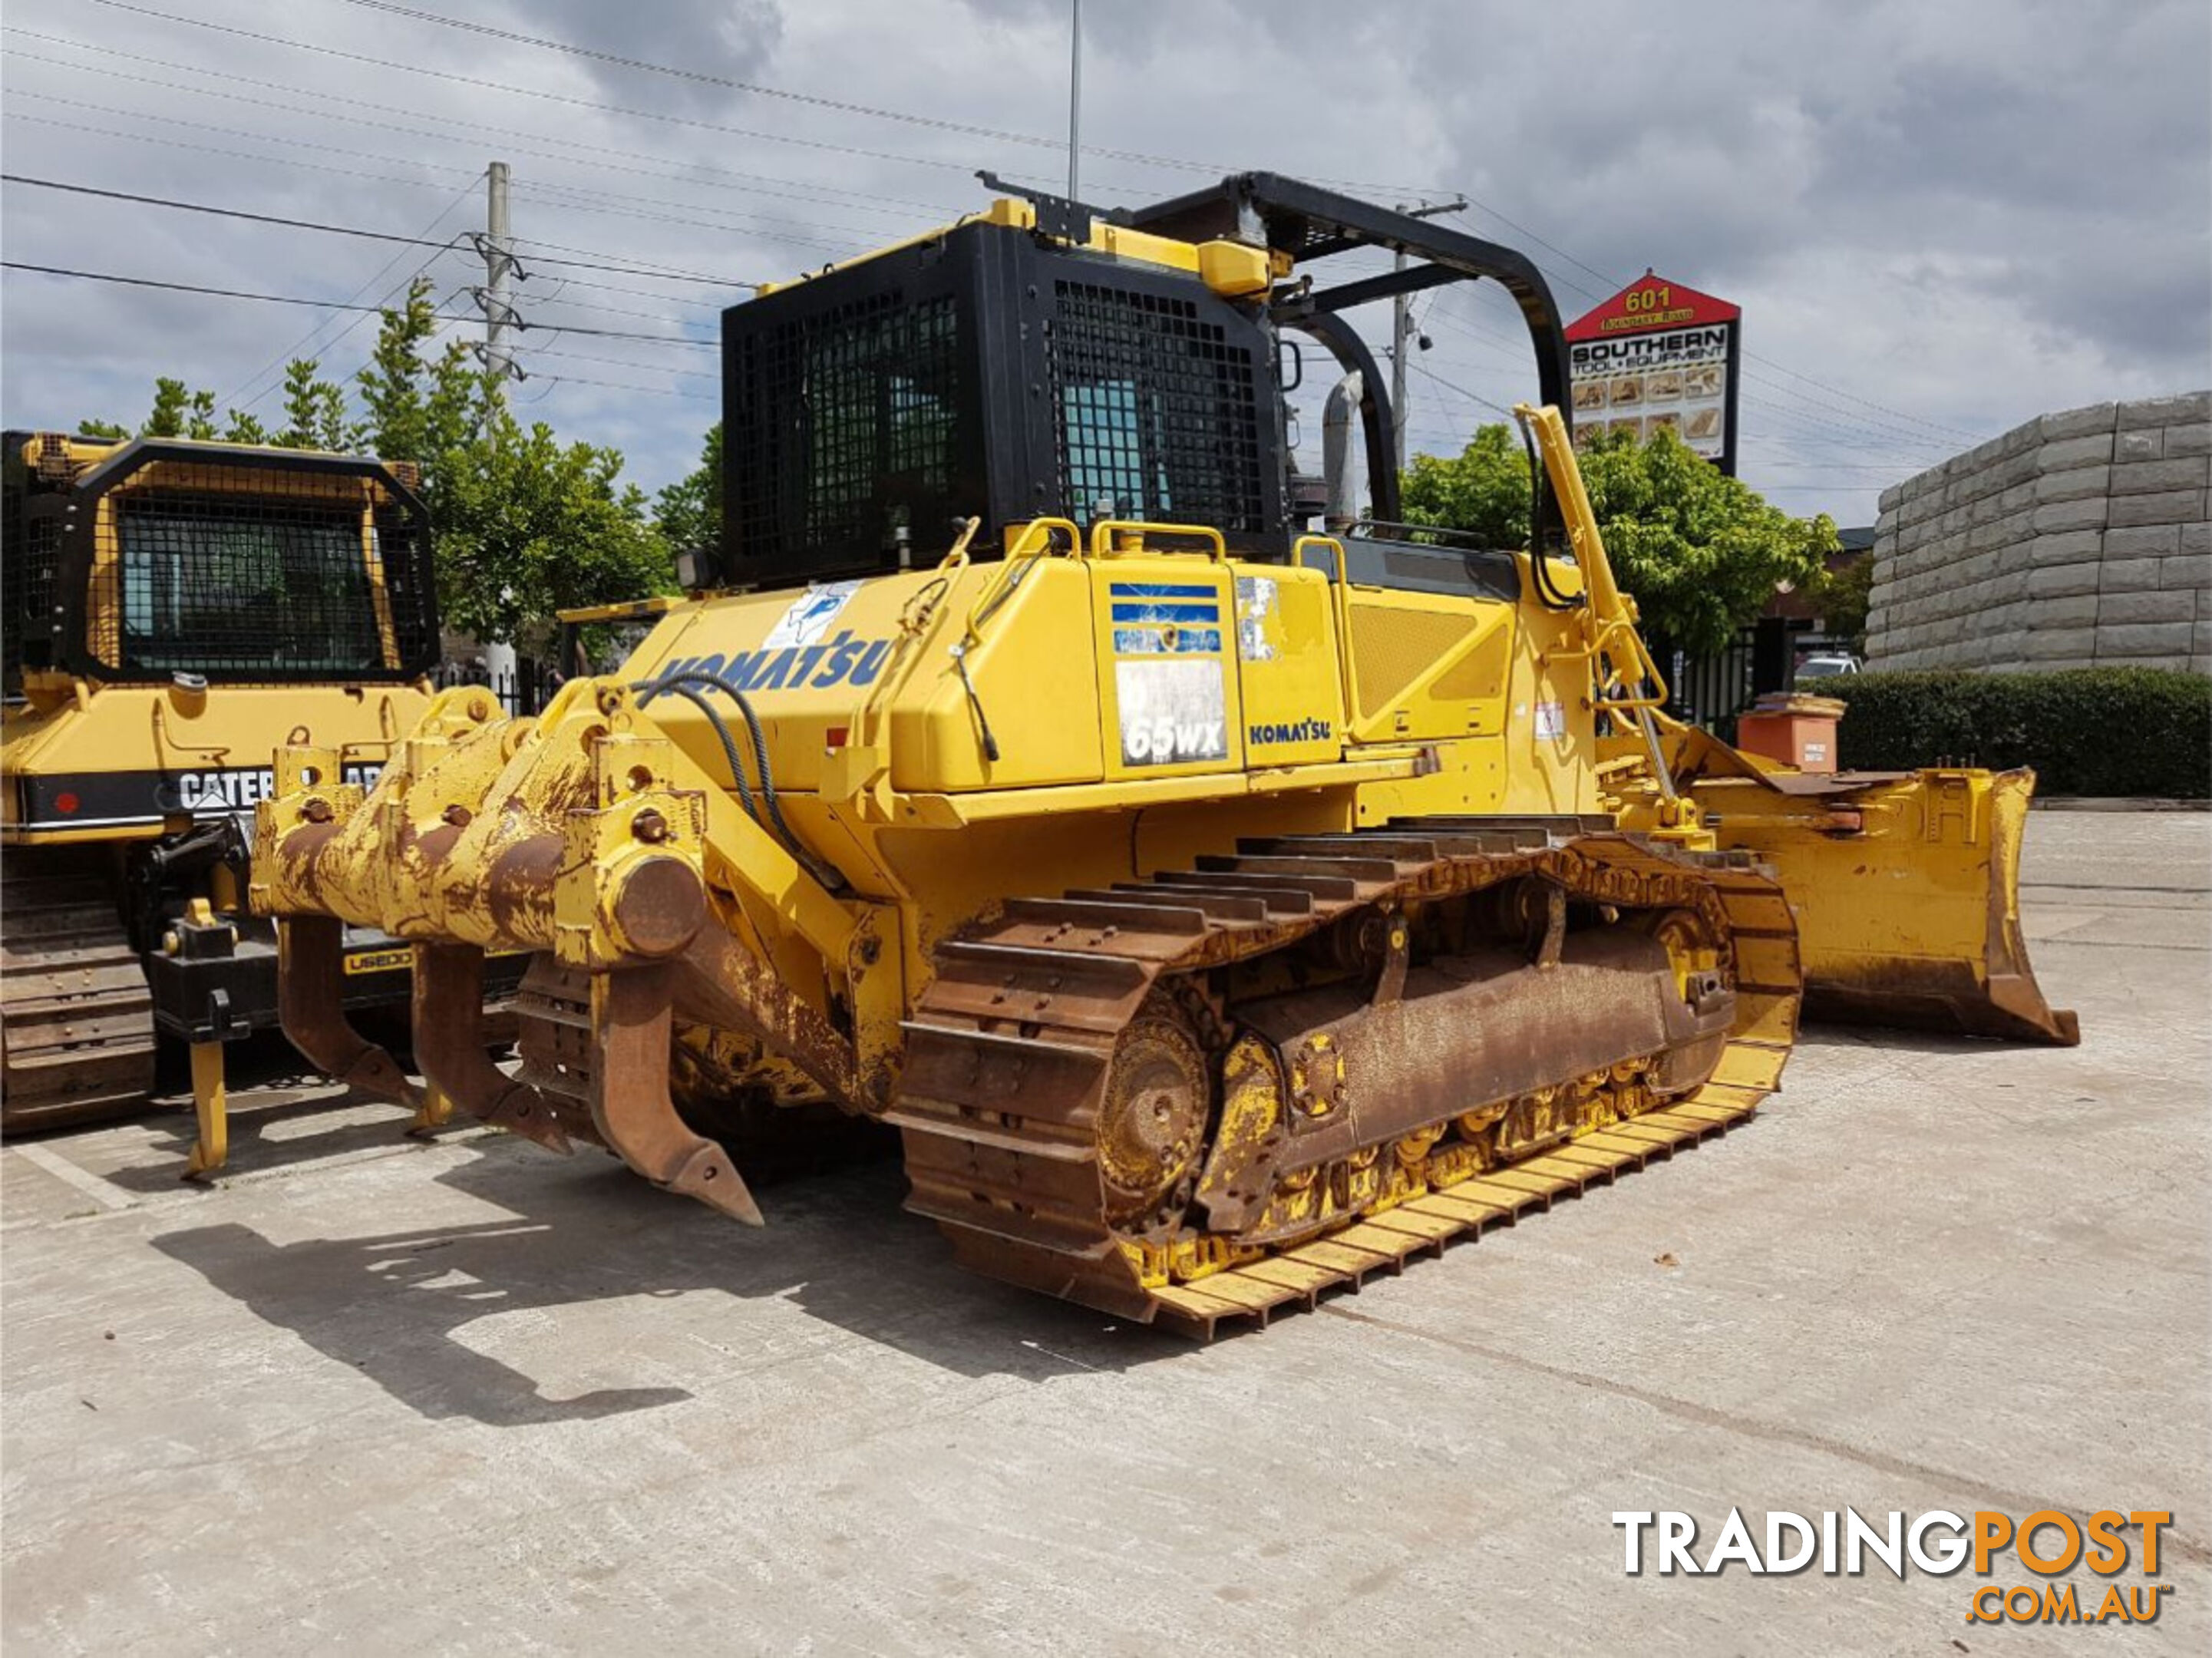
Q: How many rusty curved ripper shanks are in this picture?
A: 3